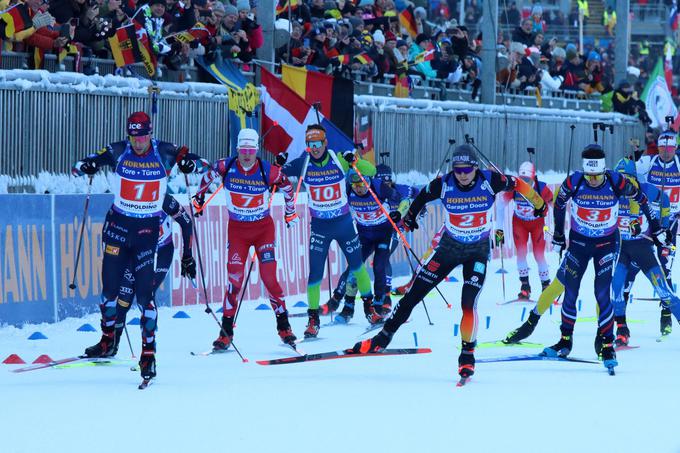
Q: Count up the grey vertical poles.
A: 3